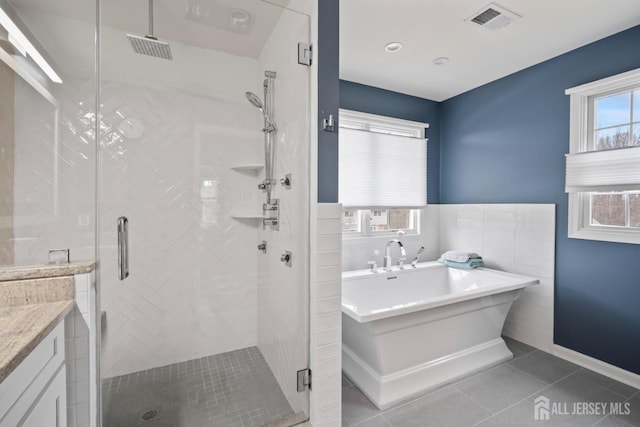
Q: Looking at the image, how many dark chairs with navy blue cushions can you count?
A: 0